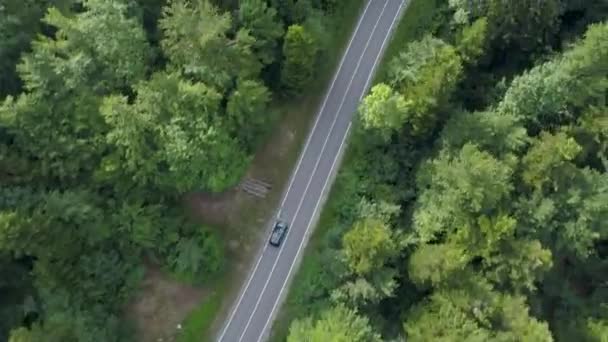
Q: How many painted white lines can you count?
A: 3